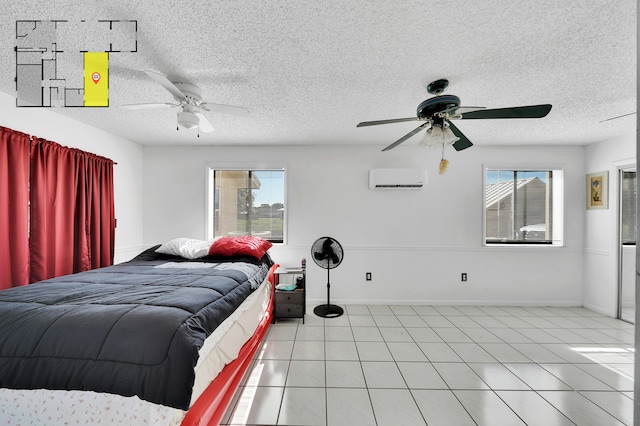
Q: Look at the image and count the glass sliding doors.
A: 1